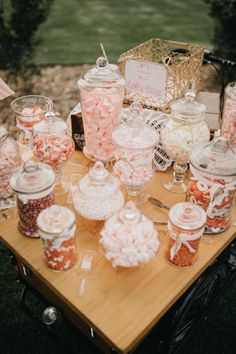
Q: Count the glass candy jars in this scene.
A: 13